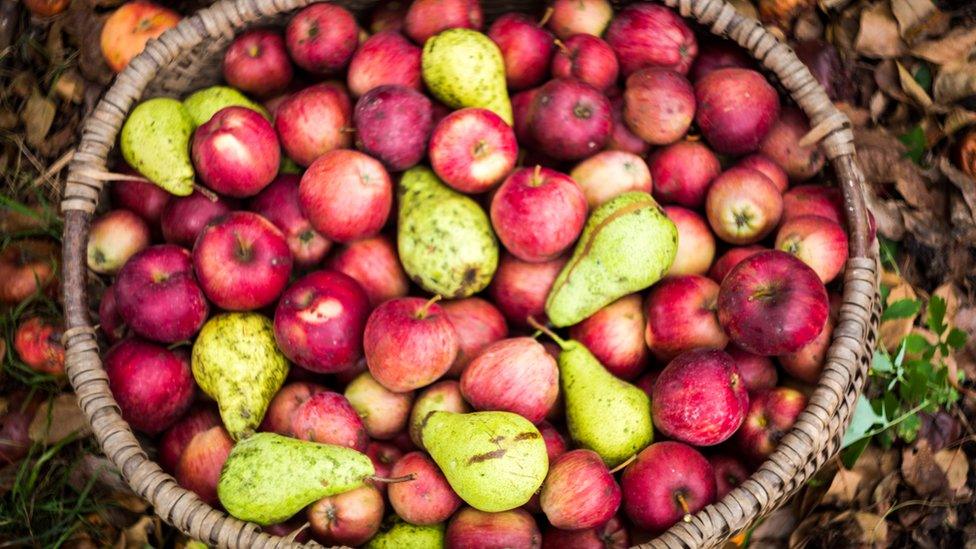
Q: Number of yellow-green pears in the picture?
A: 10